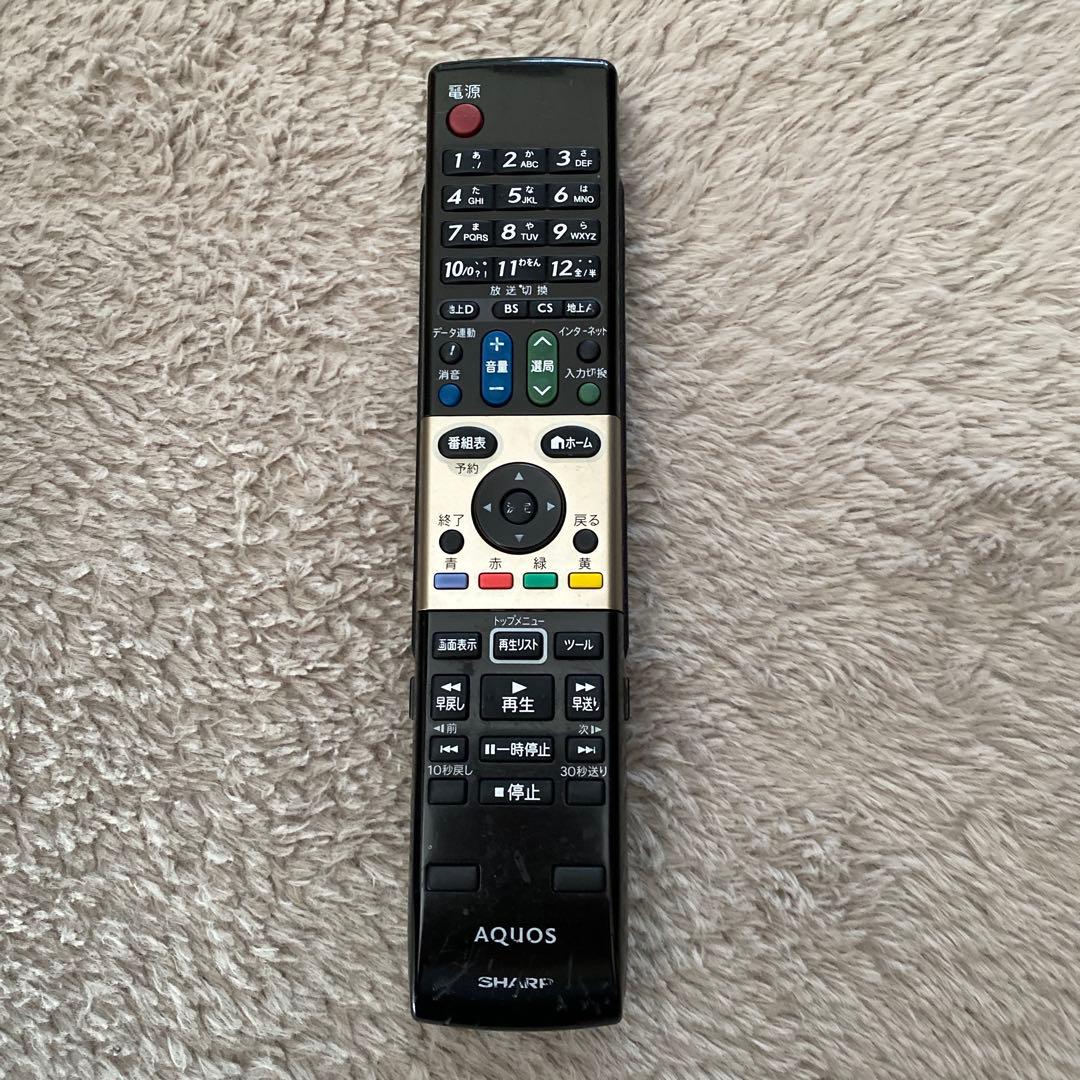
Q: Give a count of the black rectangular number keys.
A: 12